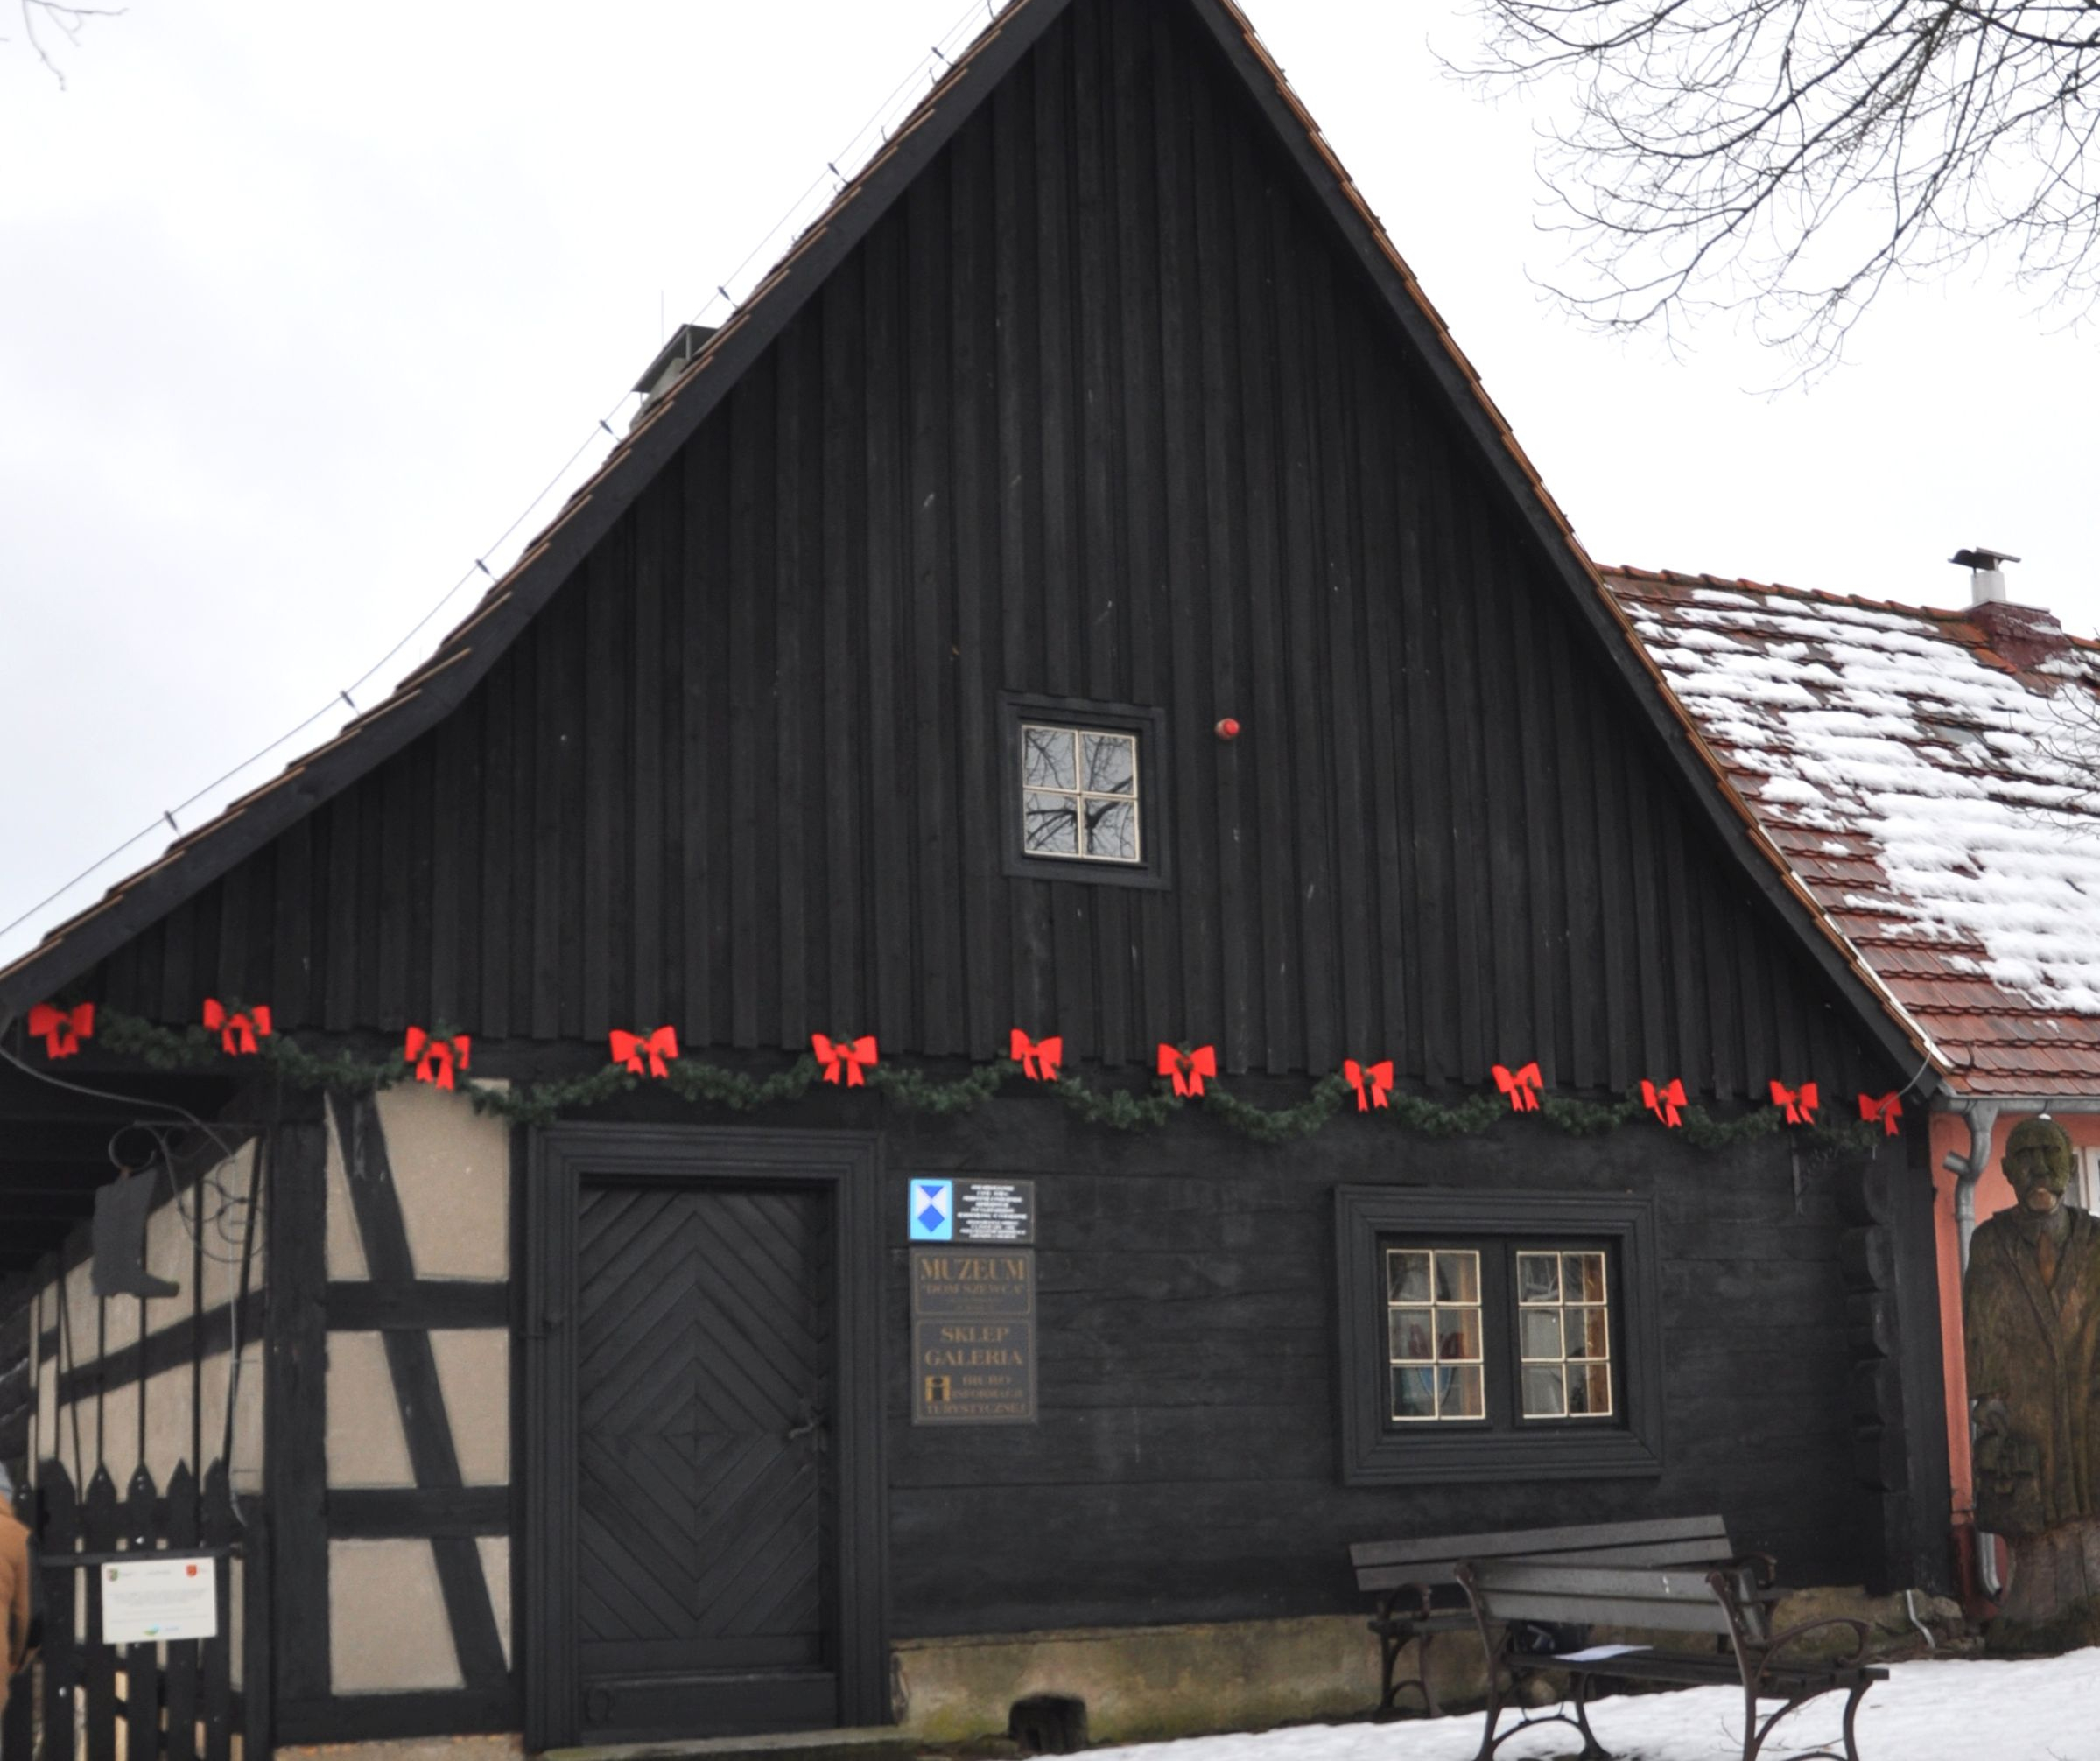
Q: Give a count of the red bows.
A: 12